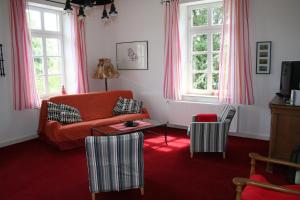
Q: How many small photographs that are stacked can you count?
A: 4